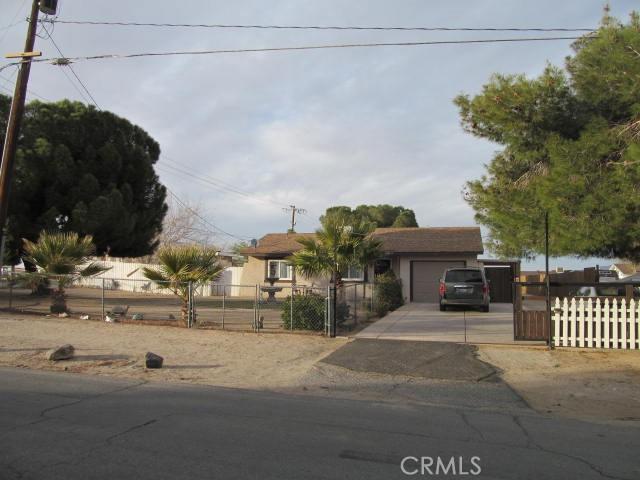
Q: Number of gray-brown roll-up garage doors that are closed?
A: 1